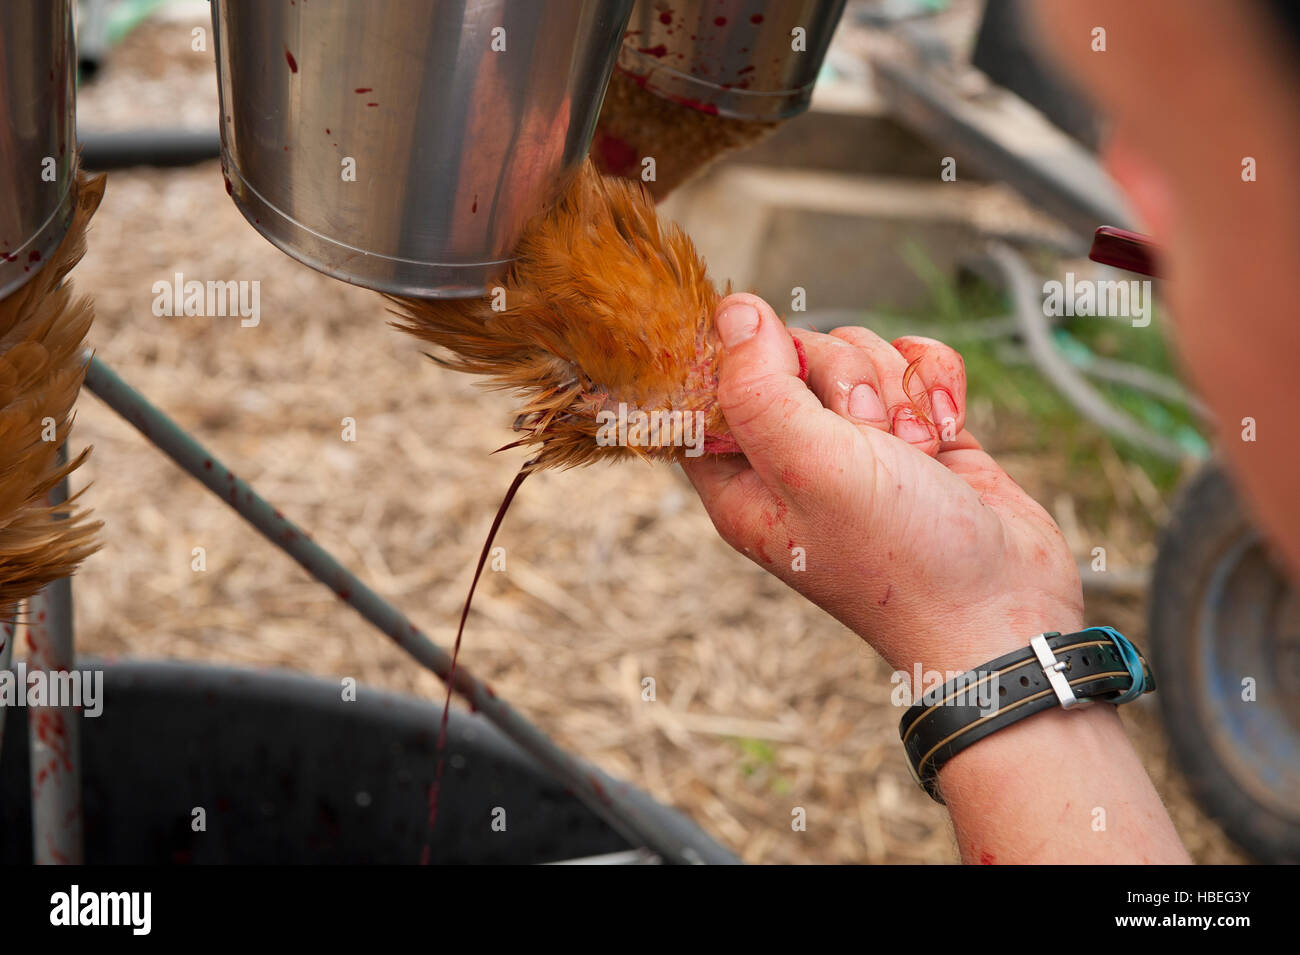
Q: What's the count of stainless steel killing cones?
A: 3